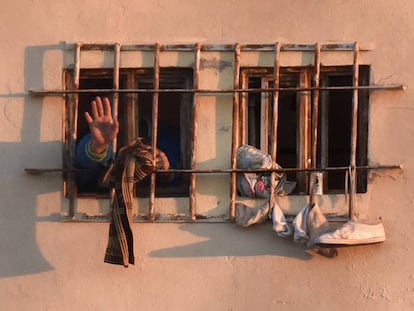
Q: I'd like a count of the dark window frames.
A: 2